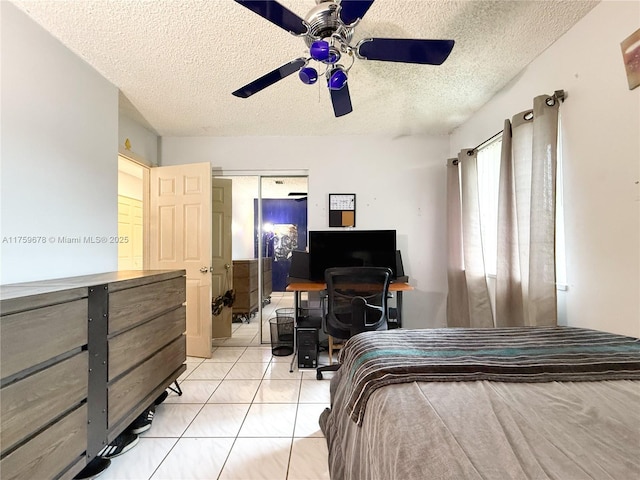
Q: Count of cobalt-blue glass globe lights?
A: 3